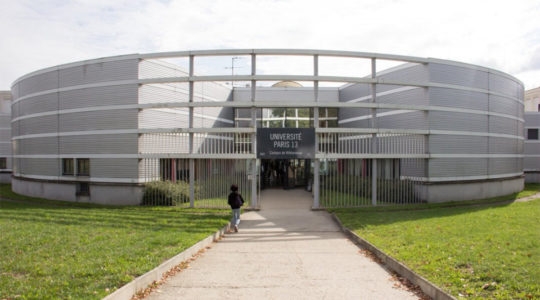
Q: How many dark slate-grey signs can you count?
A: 1